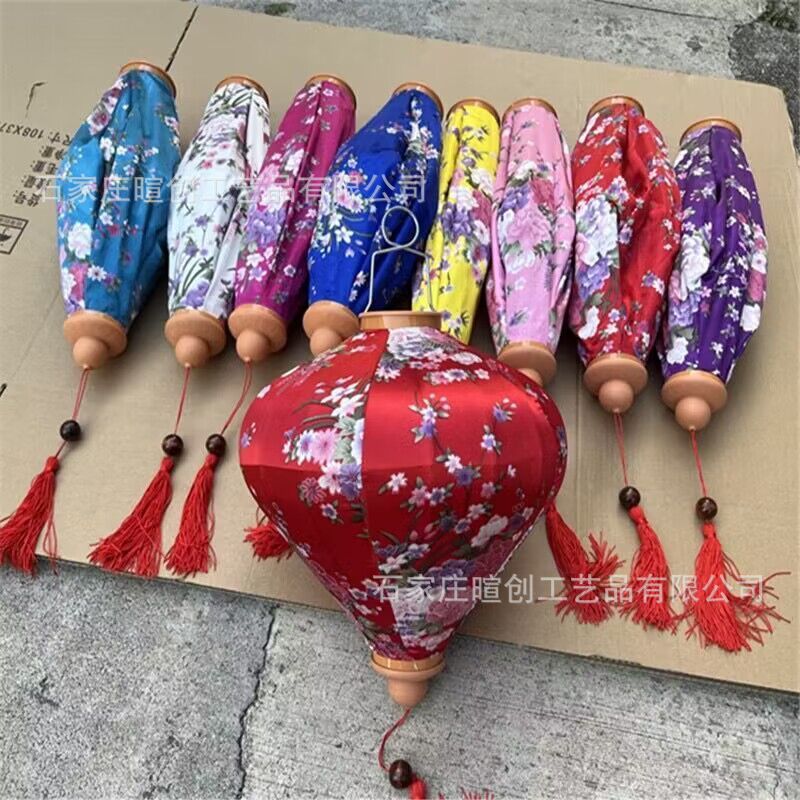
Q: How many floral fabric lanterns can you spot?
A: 9